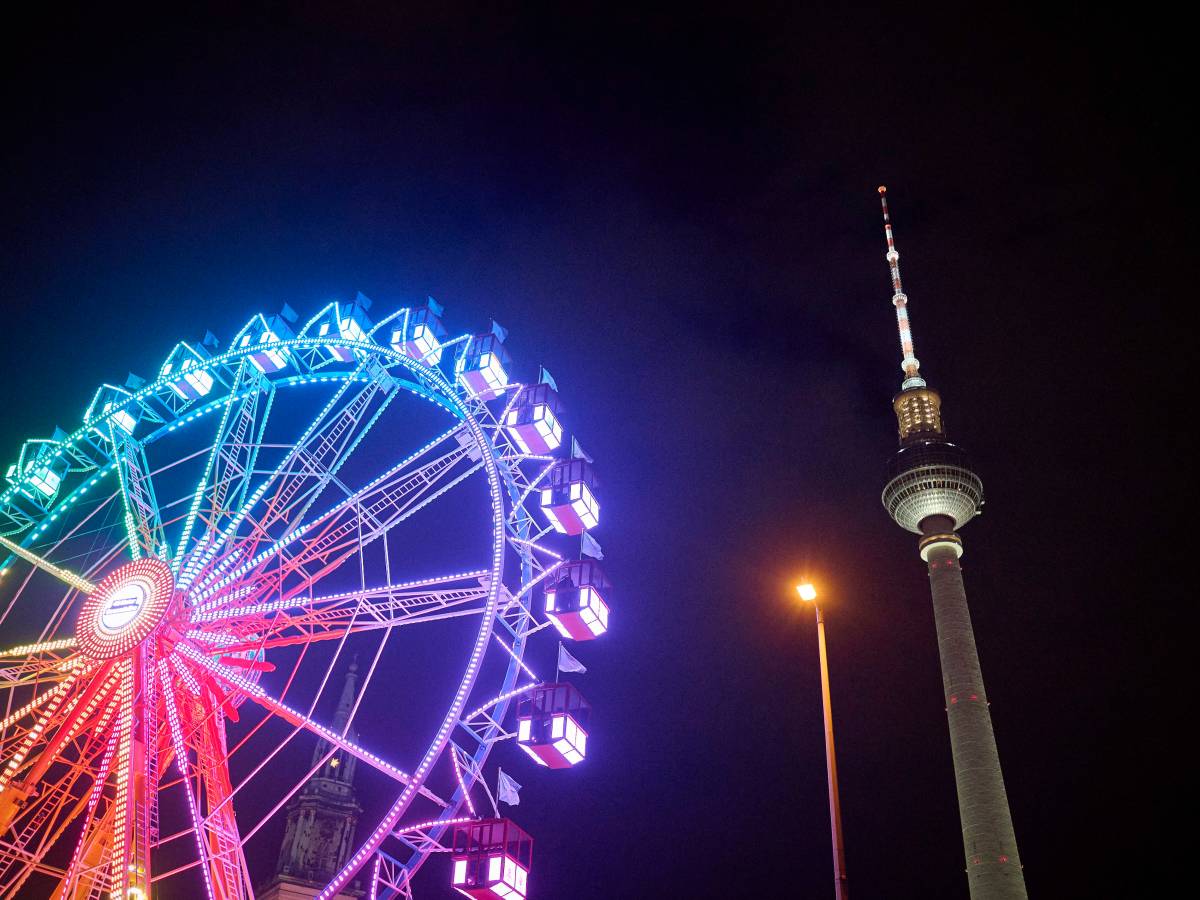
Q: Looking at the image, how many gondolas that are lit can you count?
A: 12